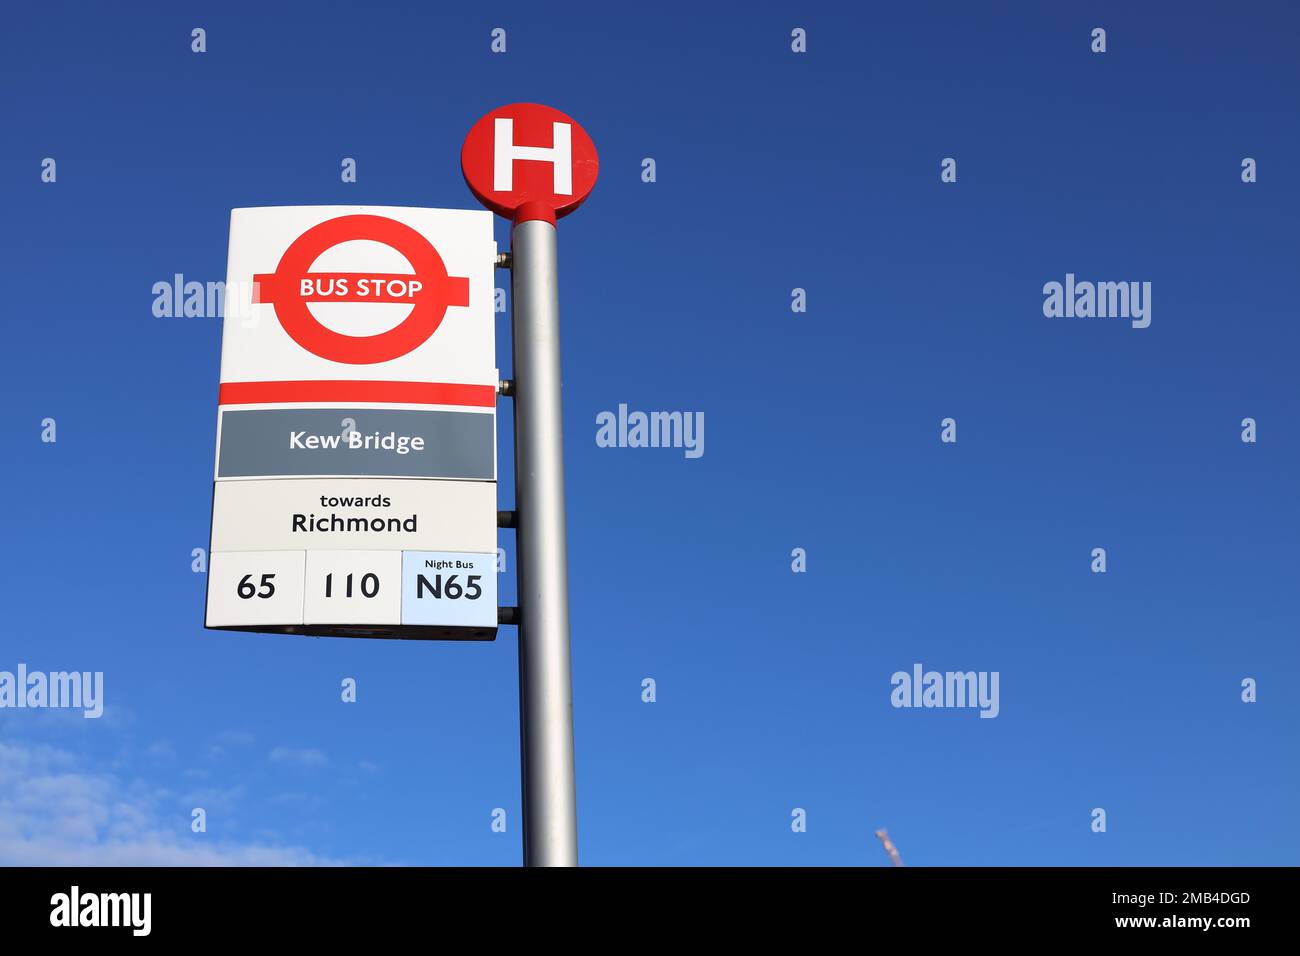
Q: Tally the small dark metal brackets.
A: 4